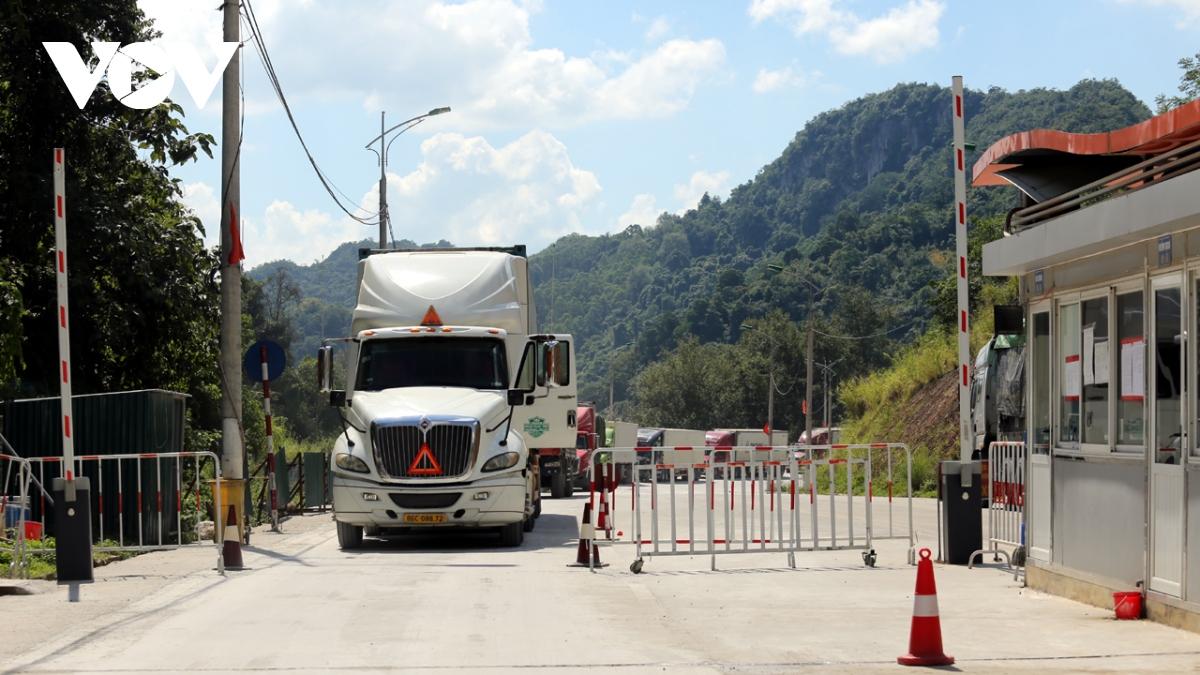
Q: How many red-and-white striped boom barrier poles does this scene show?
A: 2